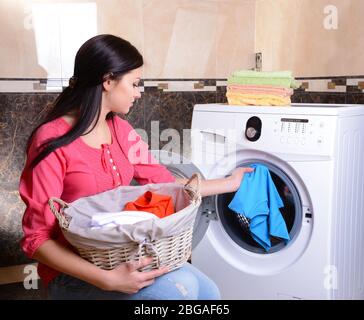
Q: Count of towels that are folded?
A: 3